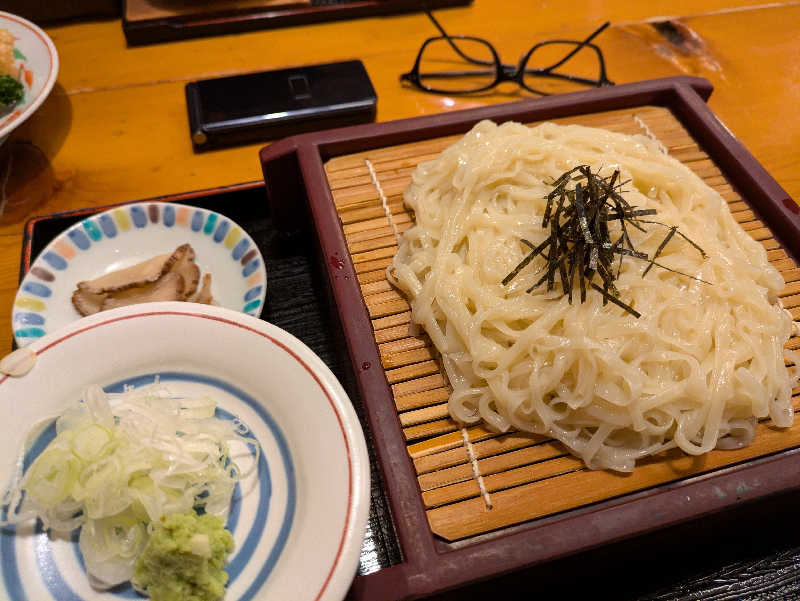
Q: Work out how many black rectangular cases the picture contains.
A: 1